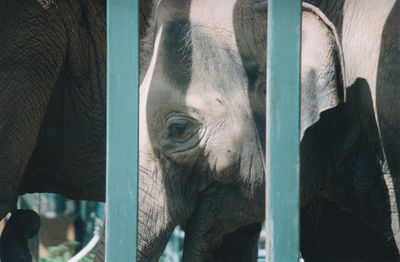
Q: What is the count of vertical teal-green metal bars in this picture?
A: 2